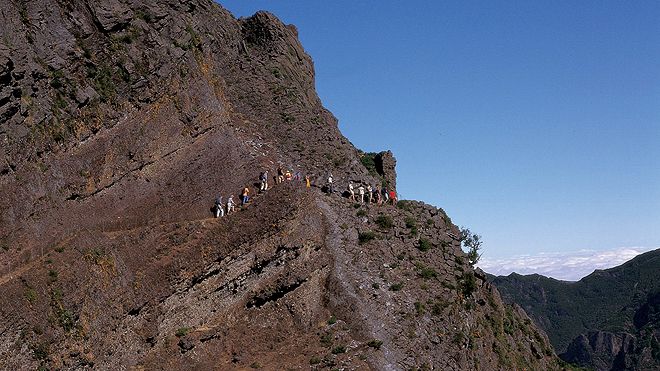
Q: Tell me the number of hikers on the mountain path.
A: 15